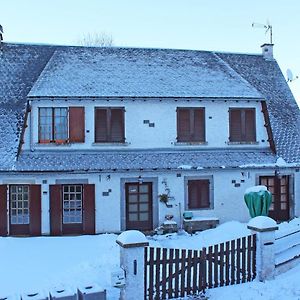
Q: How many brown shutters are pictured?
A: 13